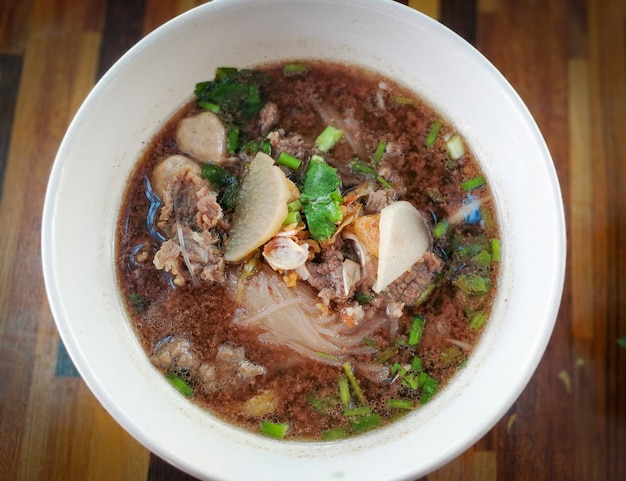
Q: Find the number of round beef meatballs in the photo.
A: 2